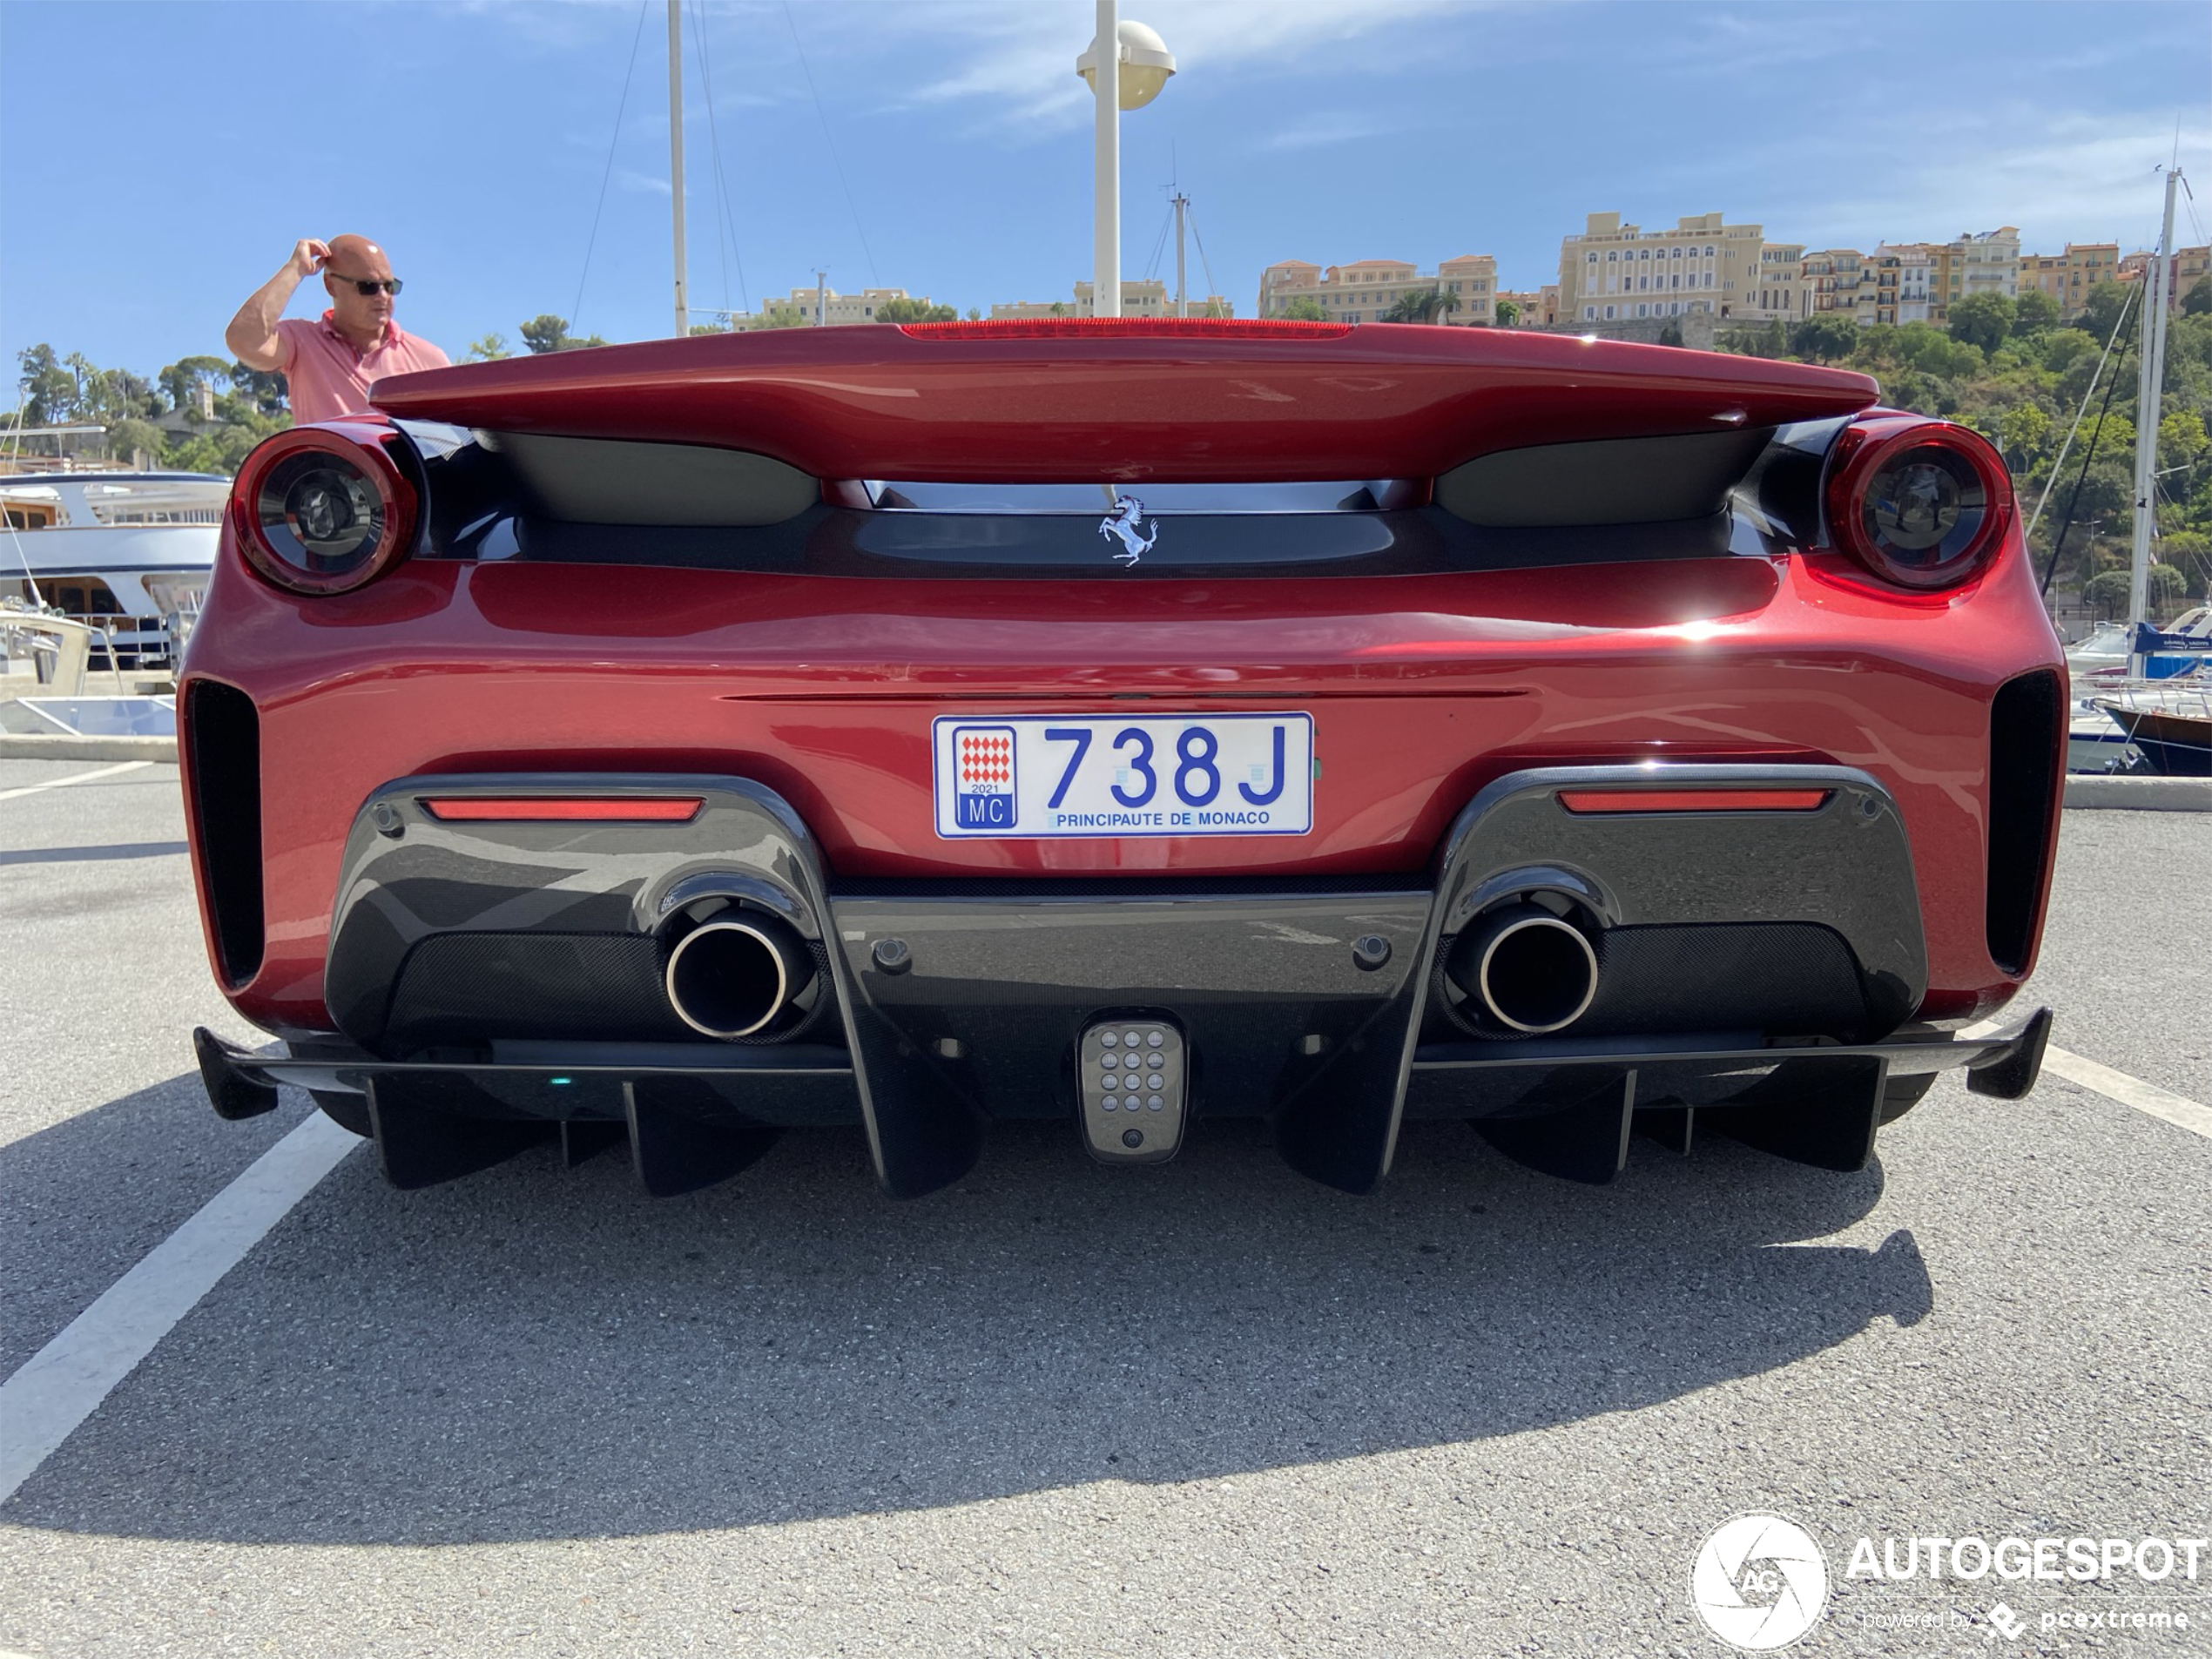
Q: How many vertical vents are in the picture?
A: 2